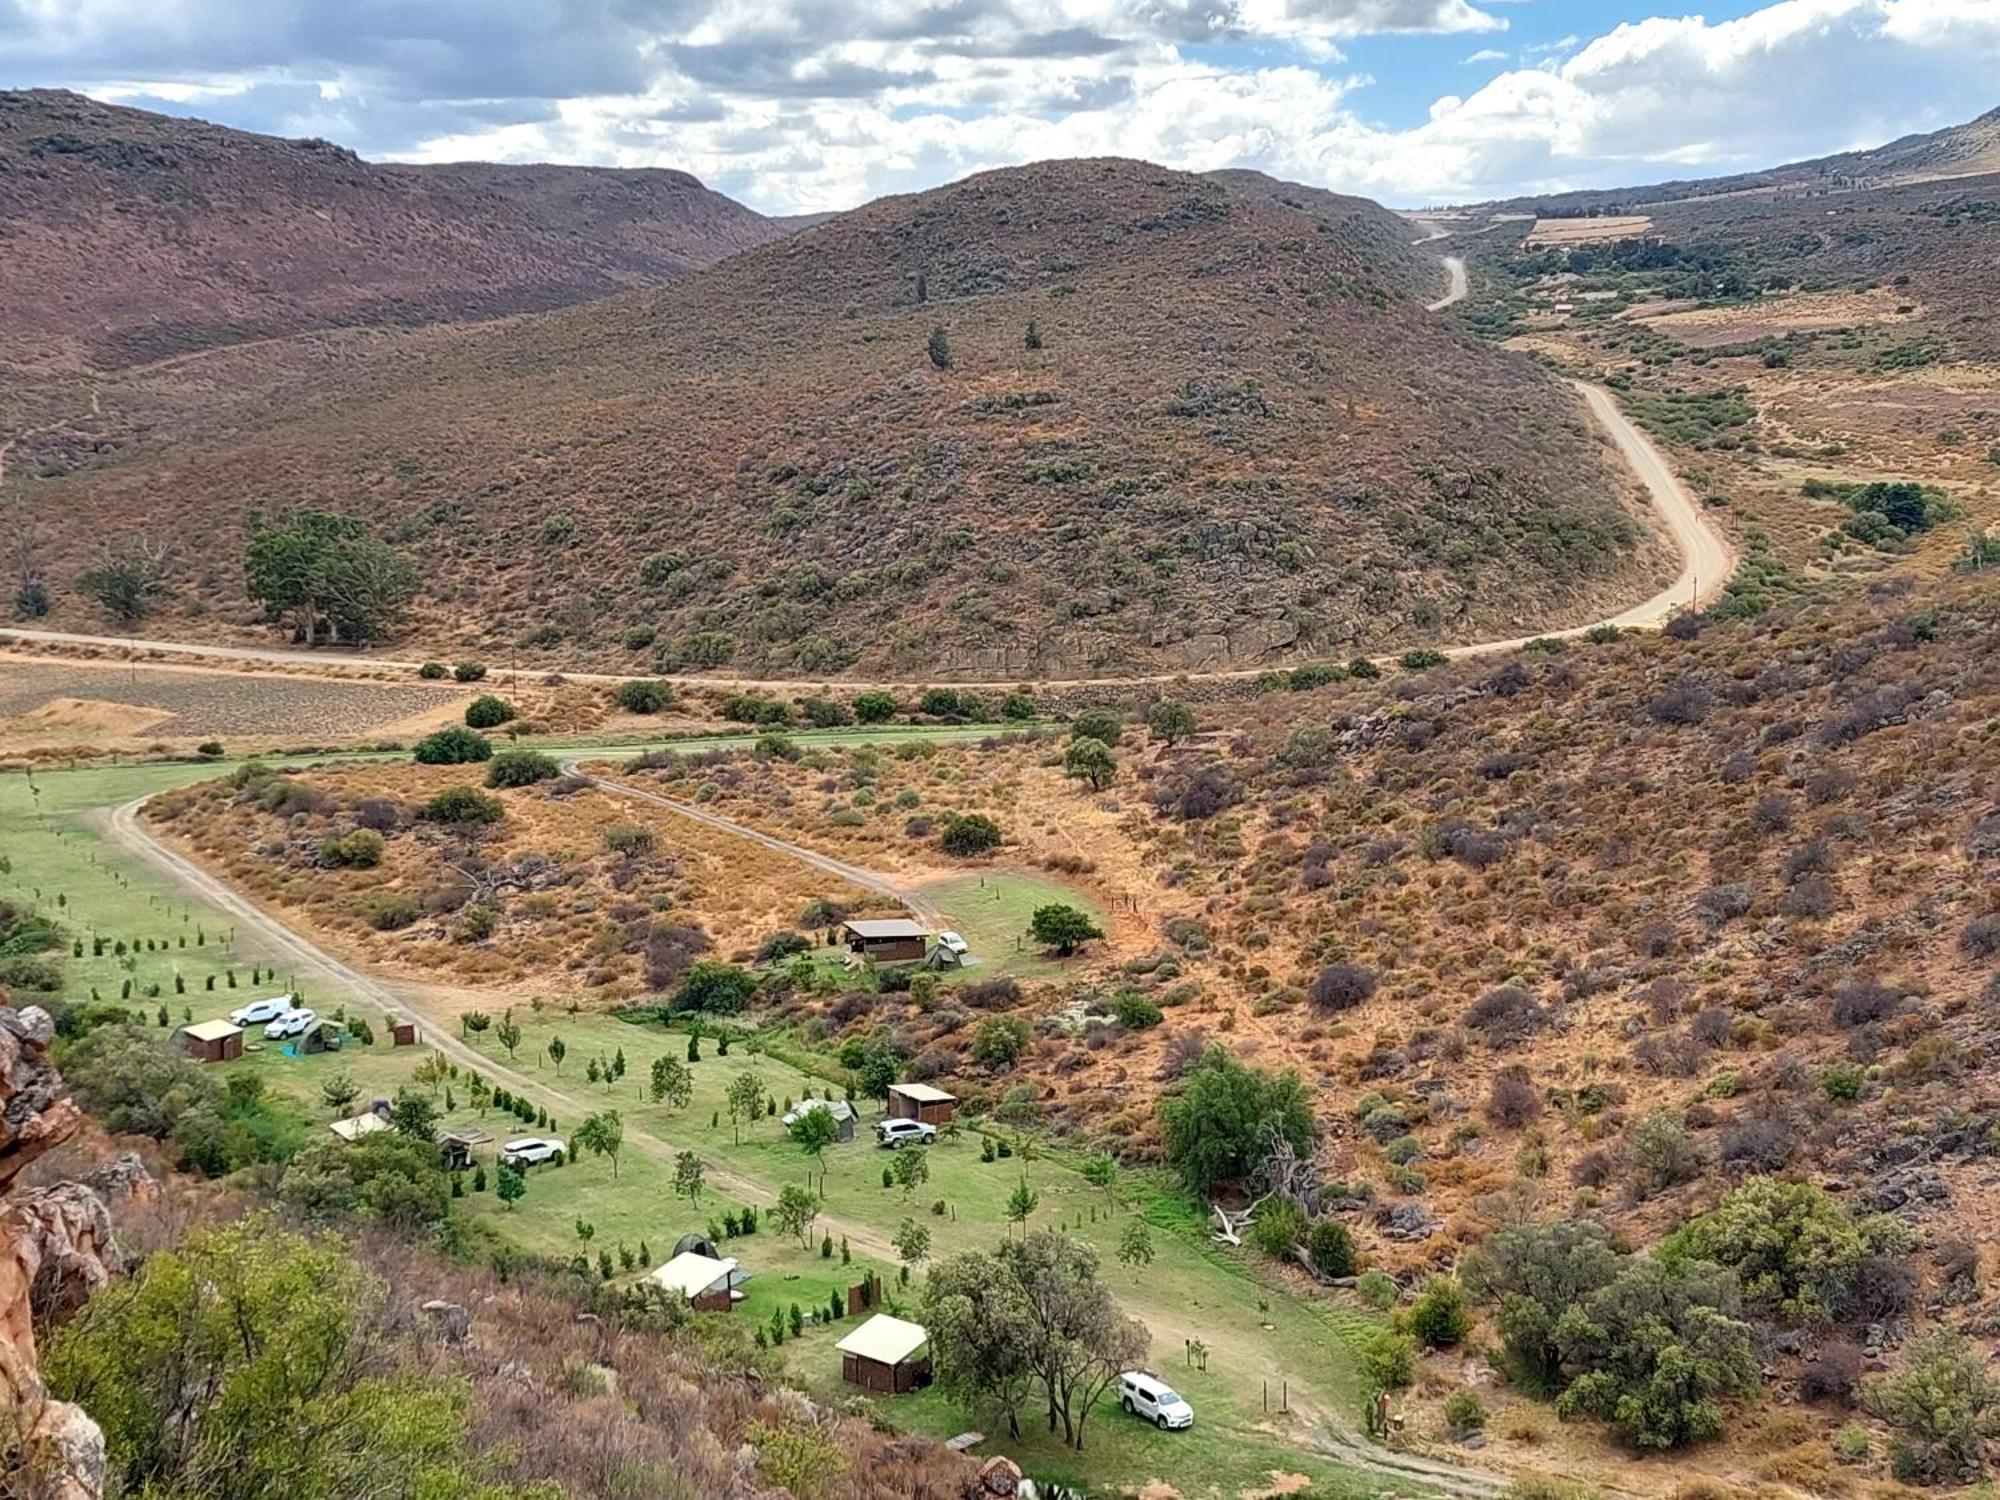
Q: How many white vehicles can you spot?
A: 6